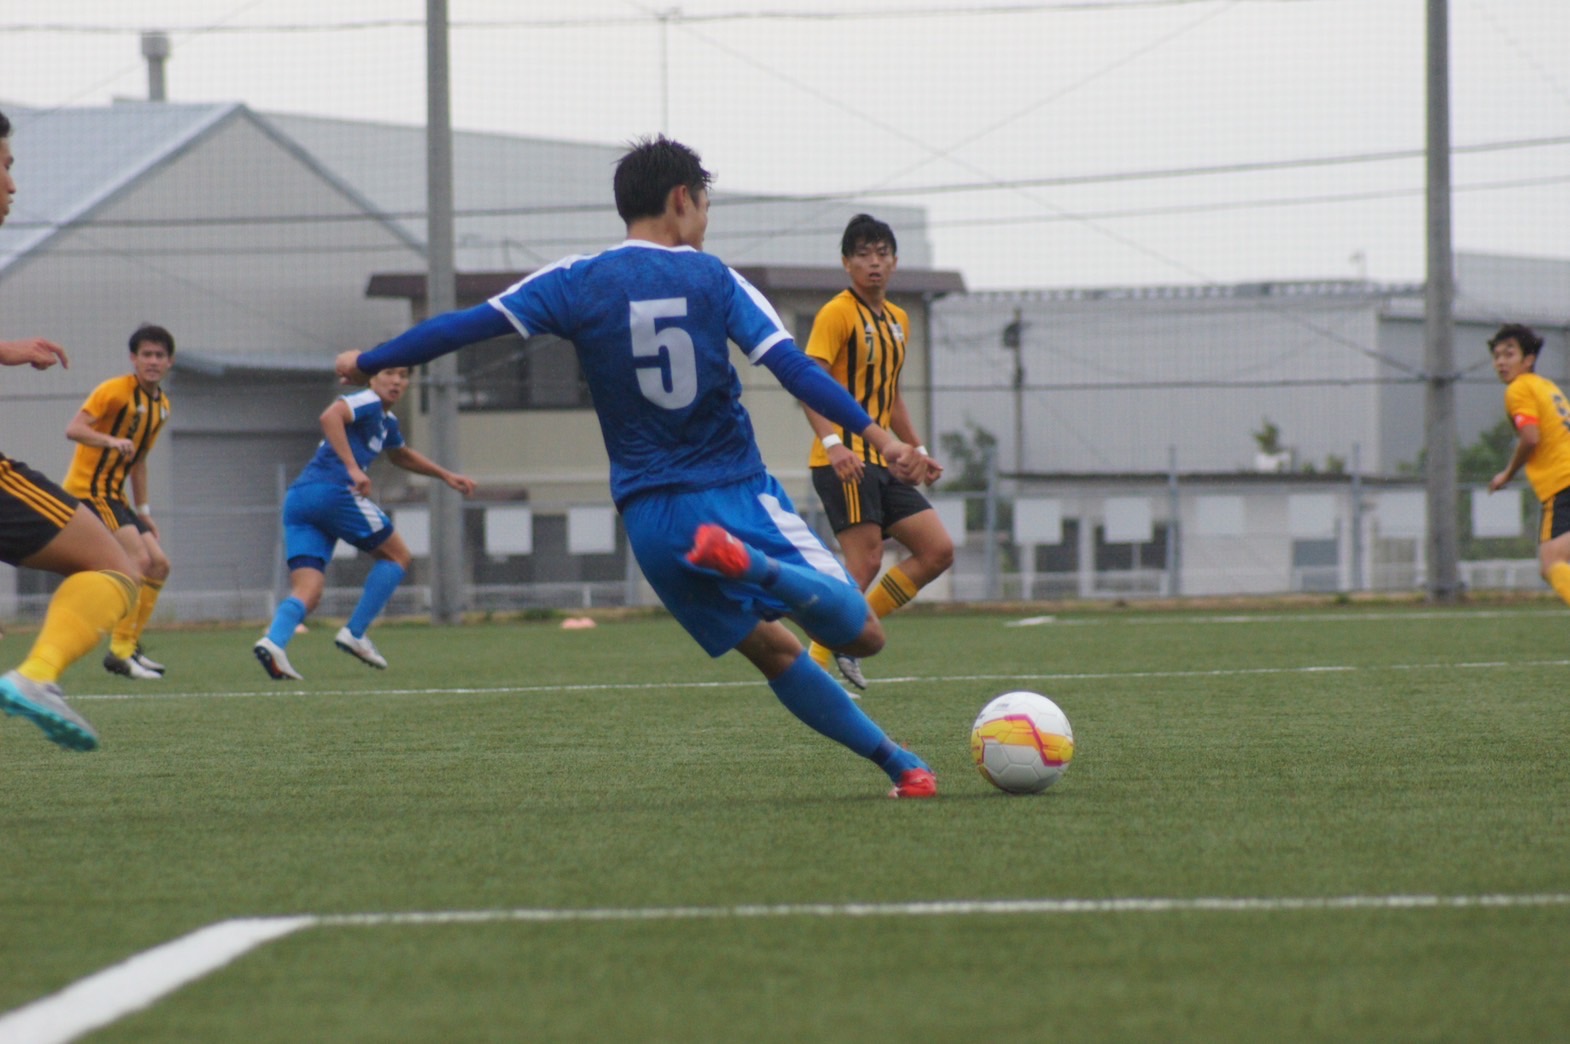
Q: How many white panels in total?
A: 11